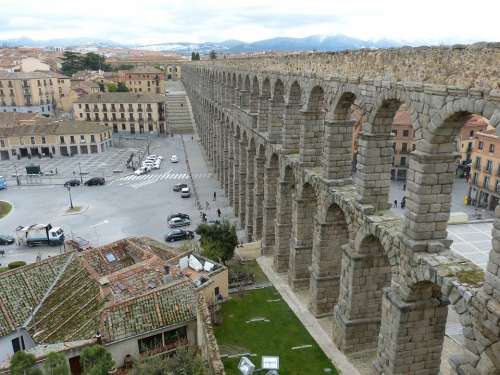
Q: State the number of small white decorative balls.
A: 0